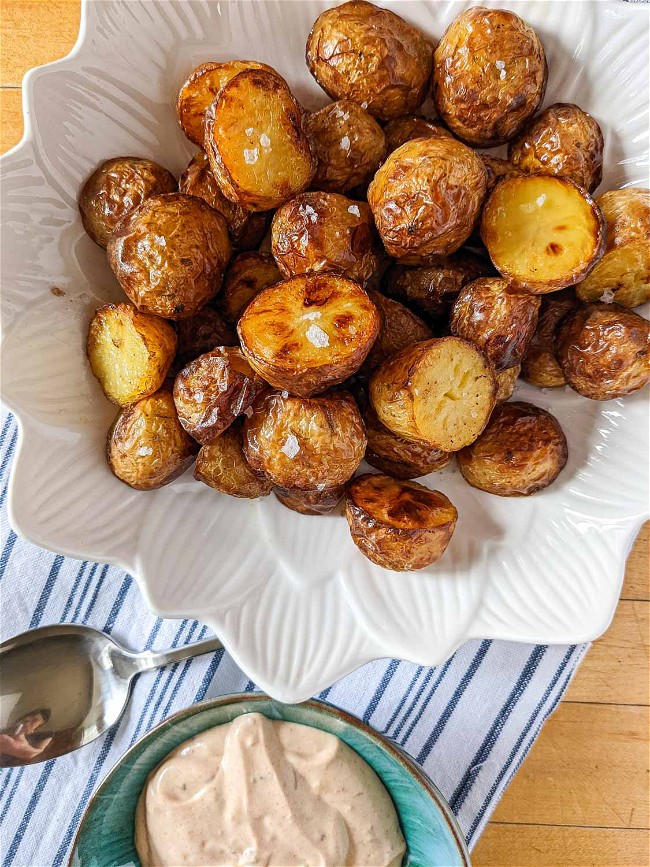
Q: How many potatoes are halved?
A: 8